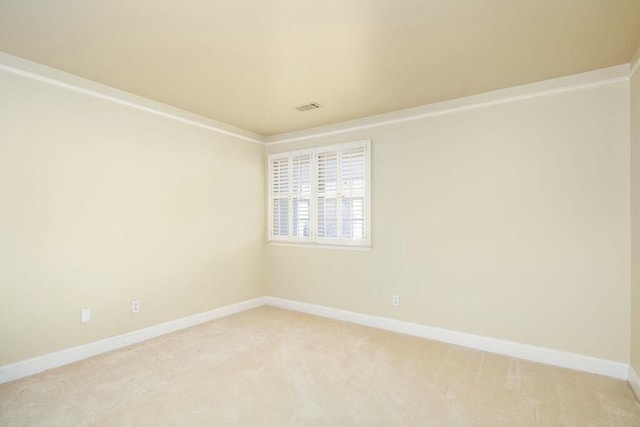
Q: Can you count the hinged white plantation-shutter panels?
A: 4